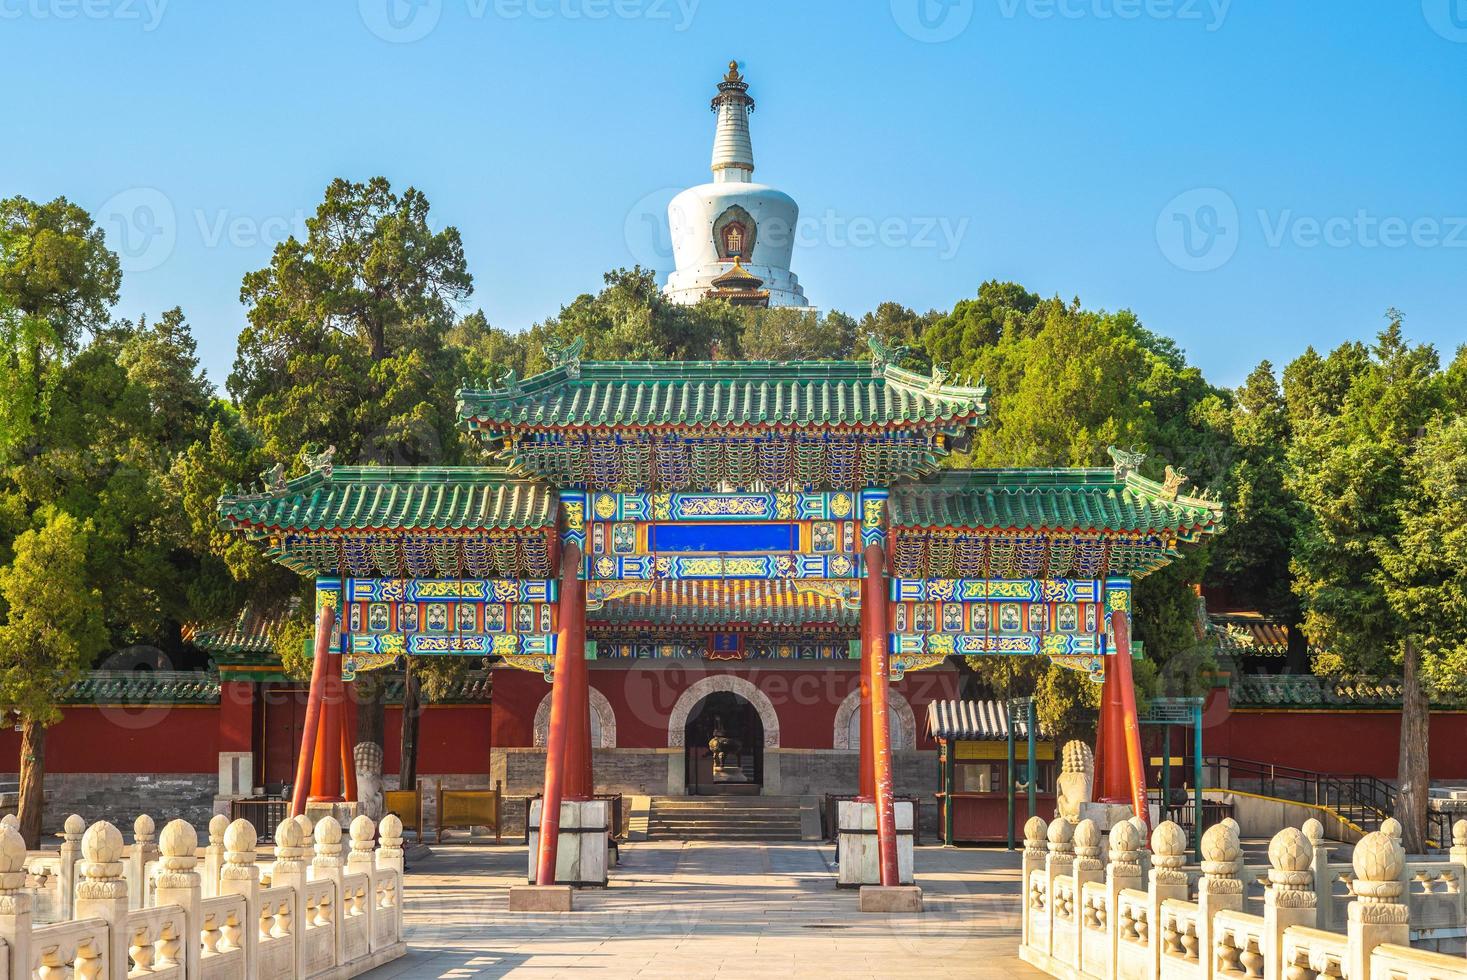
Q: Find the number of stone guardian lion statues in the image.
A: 2